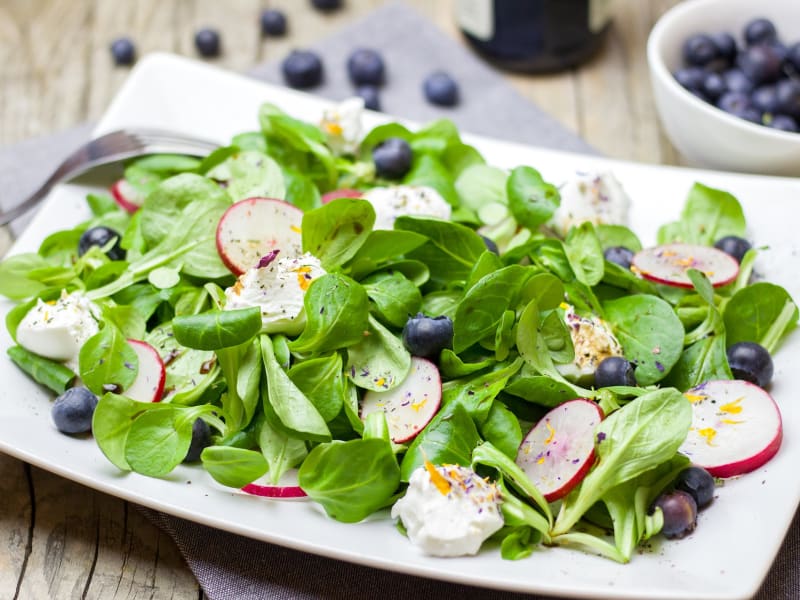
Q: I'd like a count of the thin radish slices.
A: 9